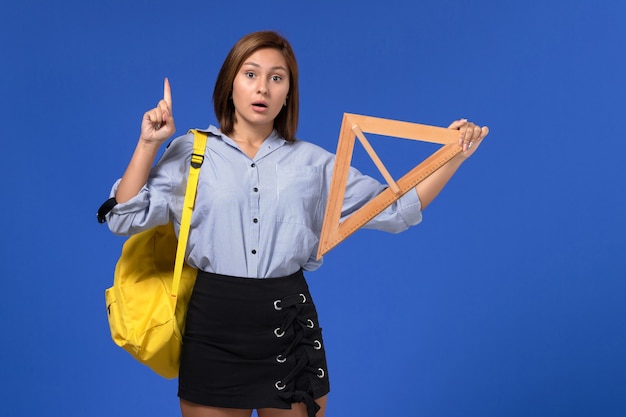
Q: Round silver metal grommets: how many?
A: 8